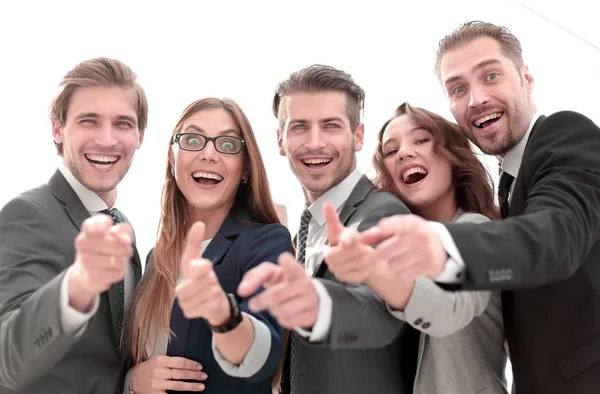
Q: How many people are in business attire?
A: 5